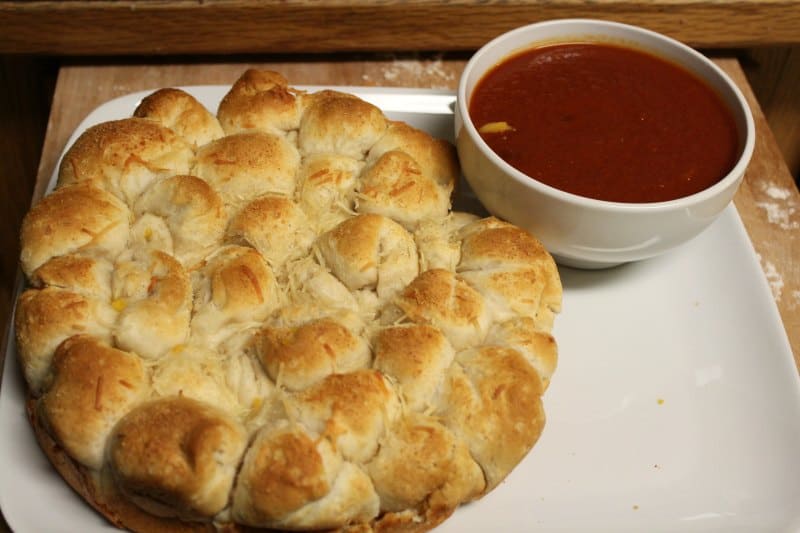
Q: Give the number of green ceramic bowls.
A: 0